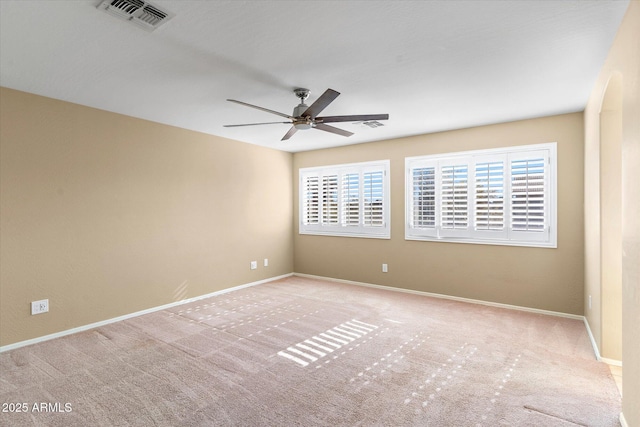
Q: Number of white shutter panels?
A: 8